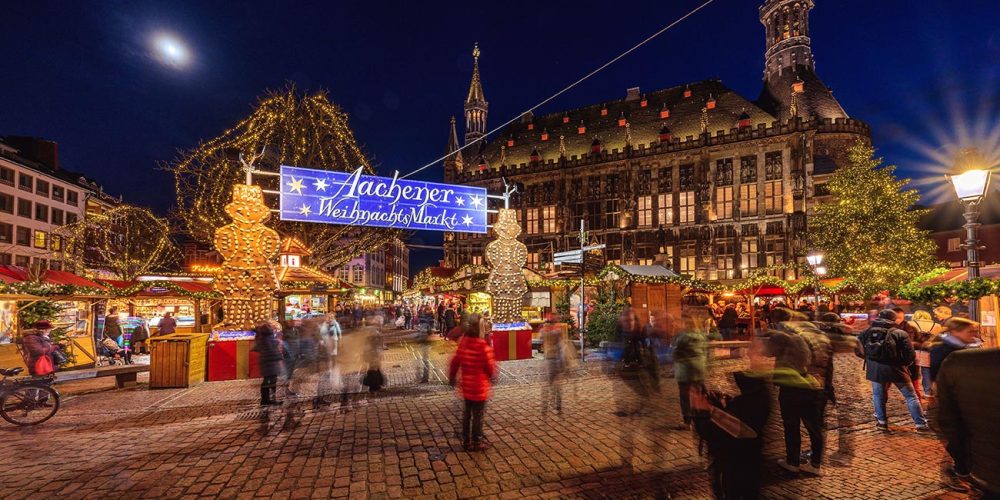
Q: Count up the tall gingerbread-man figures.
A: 2